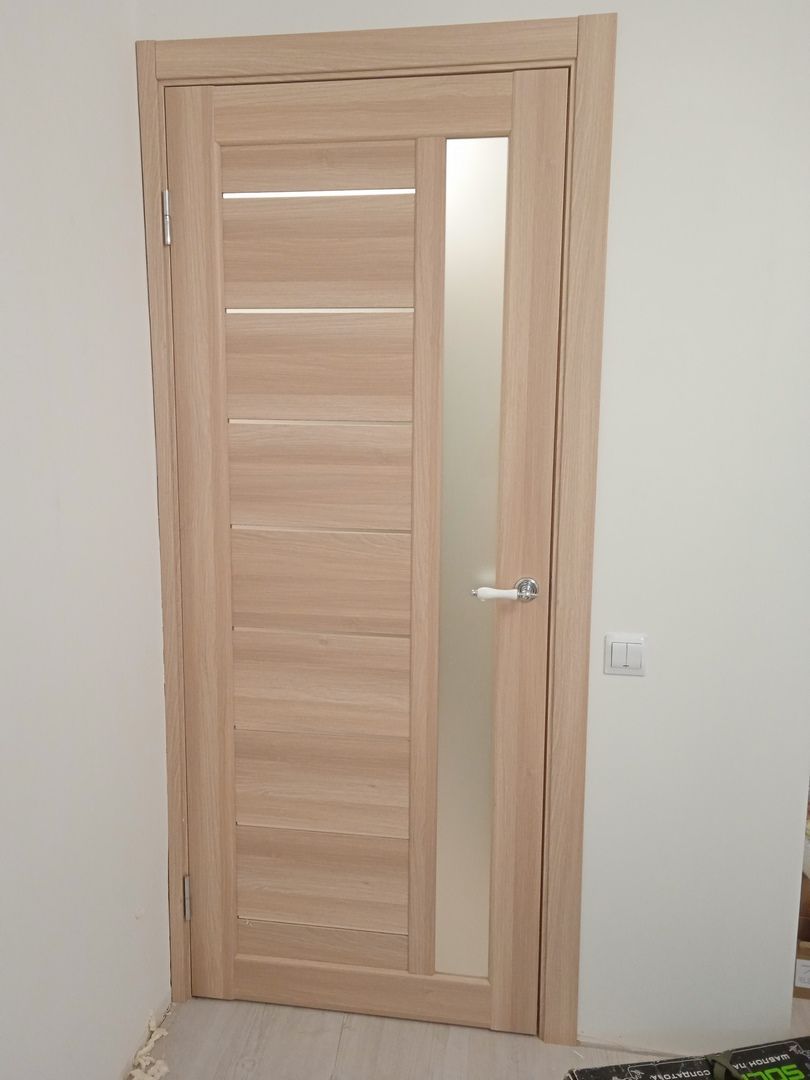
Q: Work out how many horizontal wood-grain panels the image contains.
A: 9